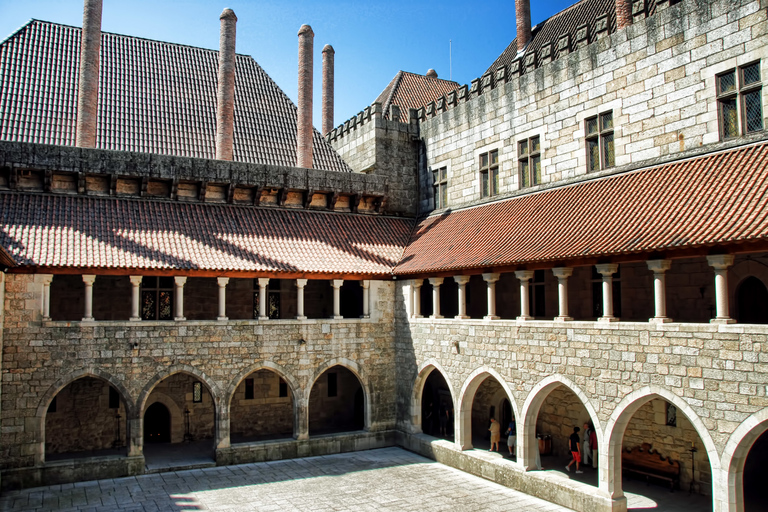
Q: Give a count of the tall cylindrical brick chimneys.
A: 6